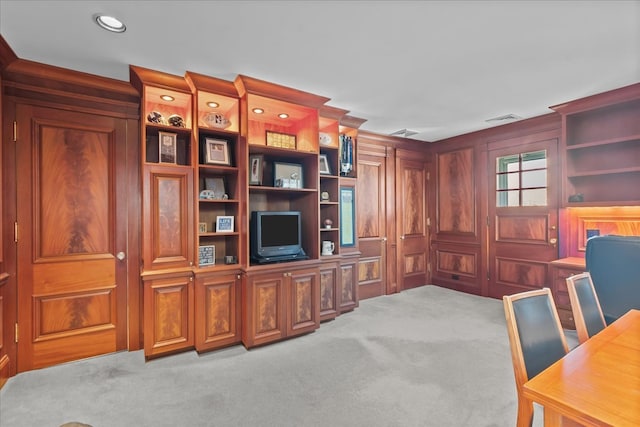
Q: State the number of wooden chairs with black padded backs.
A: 2